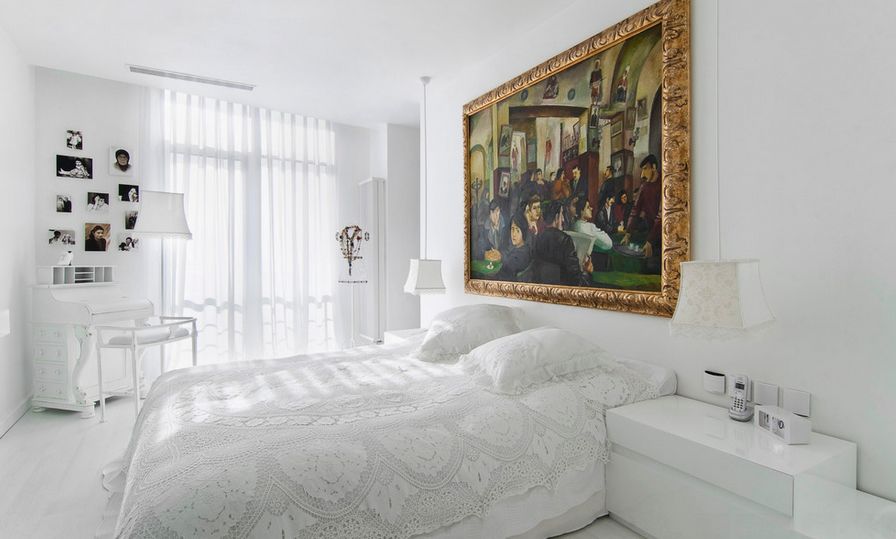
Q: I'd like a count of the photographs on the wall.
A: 10